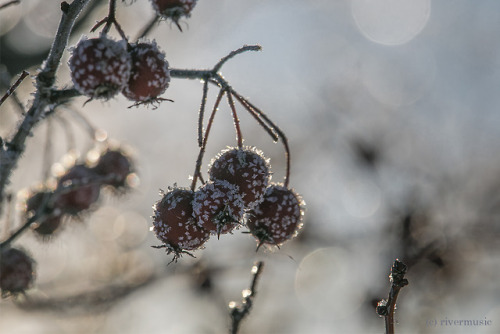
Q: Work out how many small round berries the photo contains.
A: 11